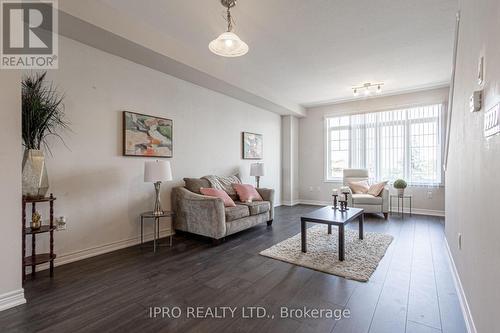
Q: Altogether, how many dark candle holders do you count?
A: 3